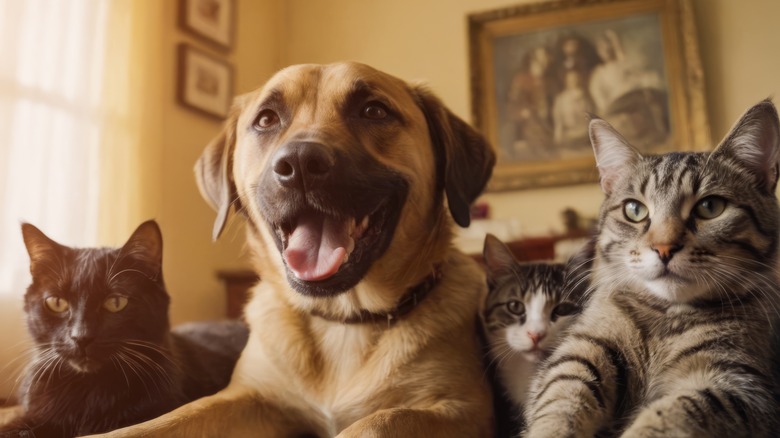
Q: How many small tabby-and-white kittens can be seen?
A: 1